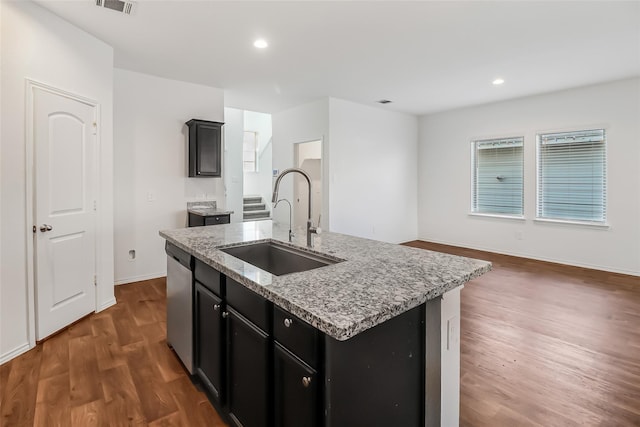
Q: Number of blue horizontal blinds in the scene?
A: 2